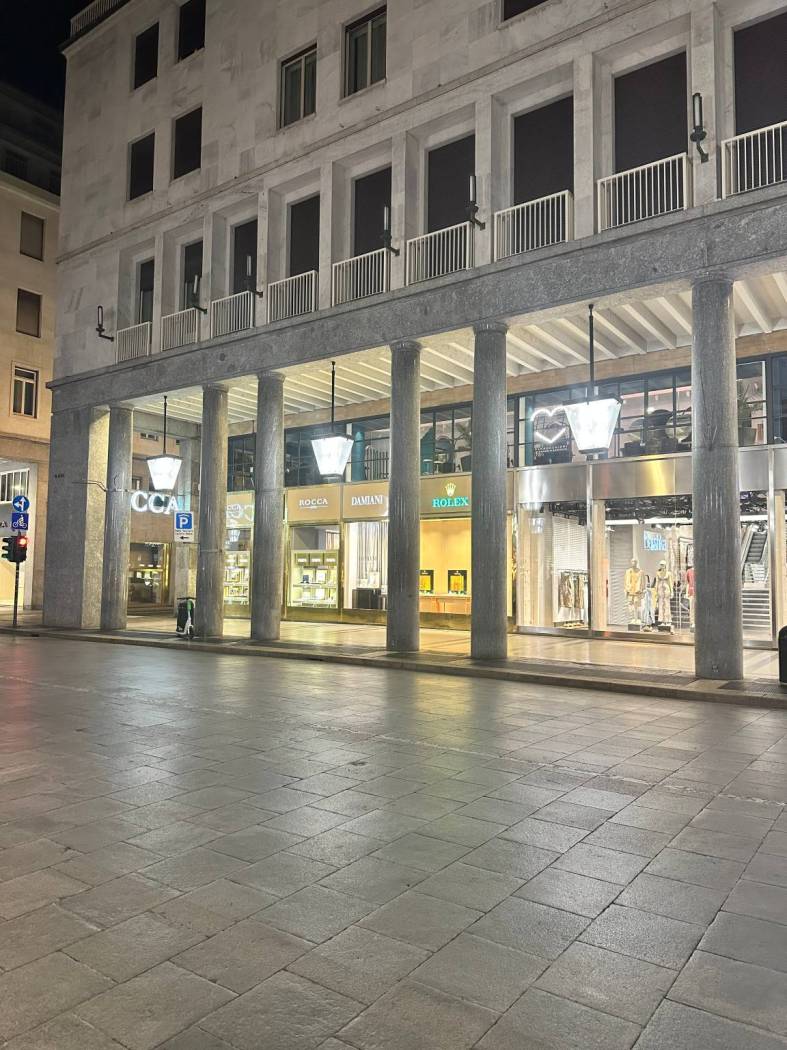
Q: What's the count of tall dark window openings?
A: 9